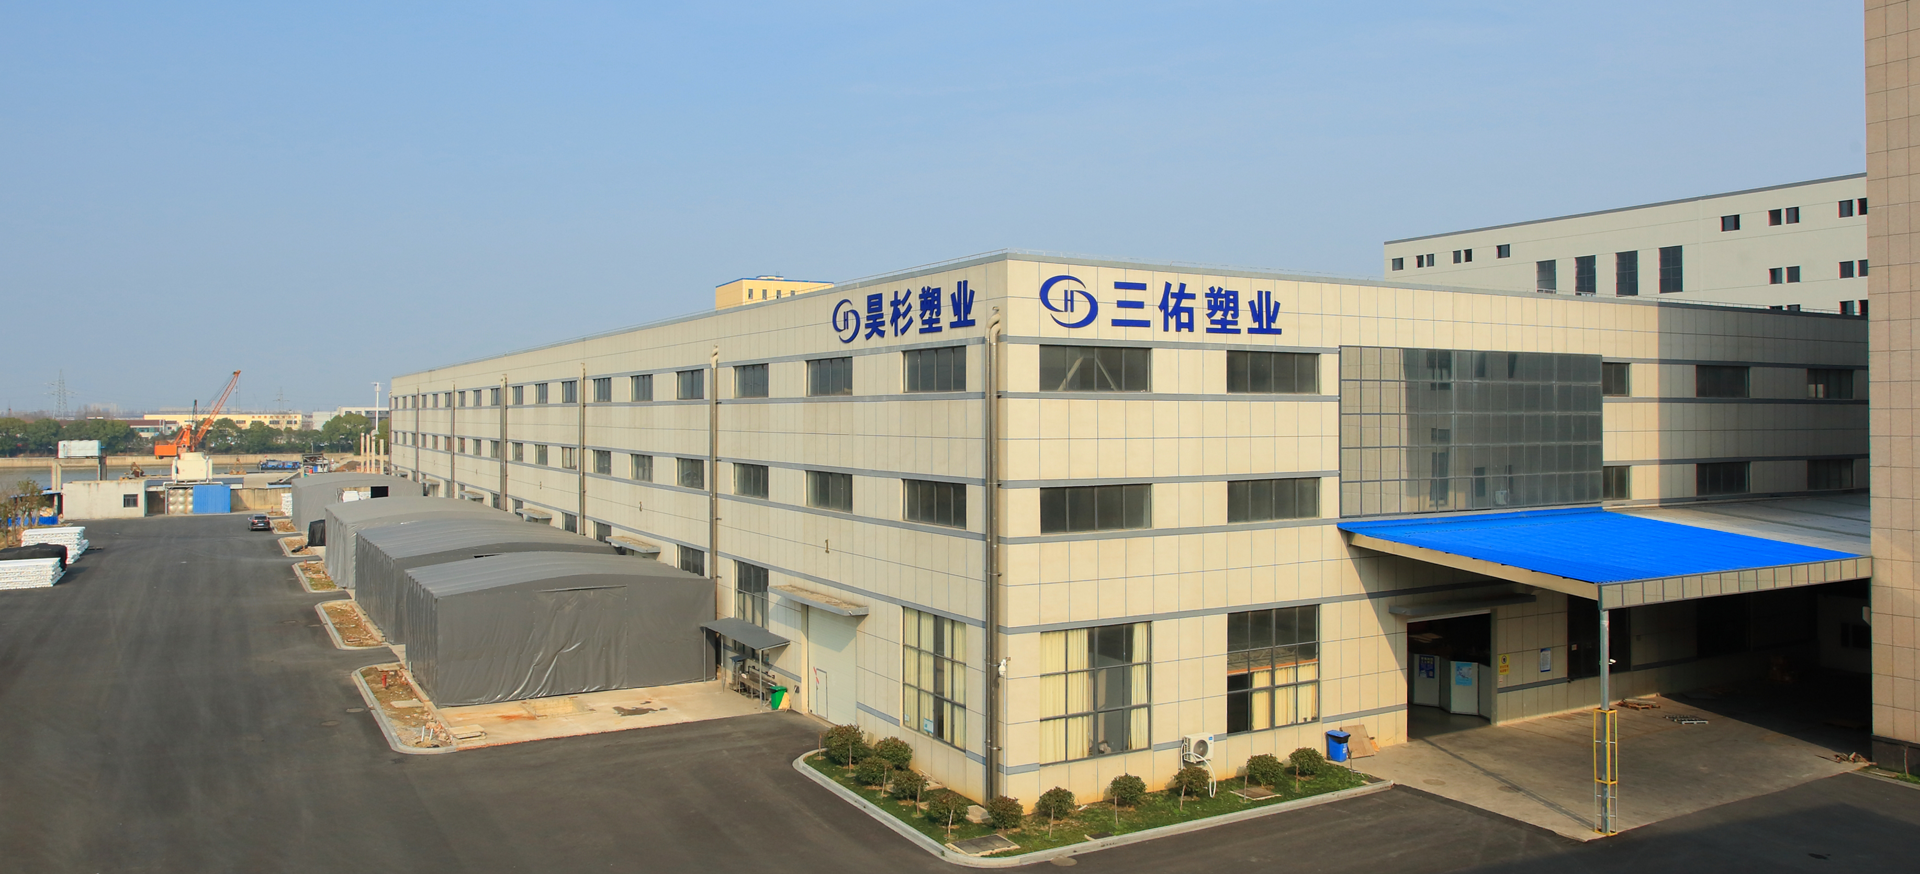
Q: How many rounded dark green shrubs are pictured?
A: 11